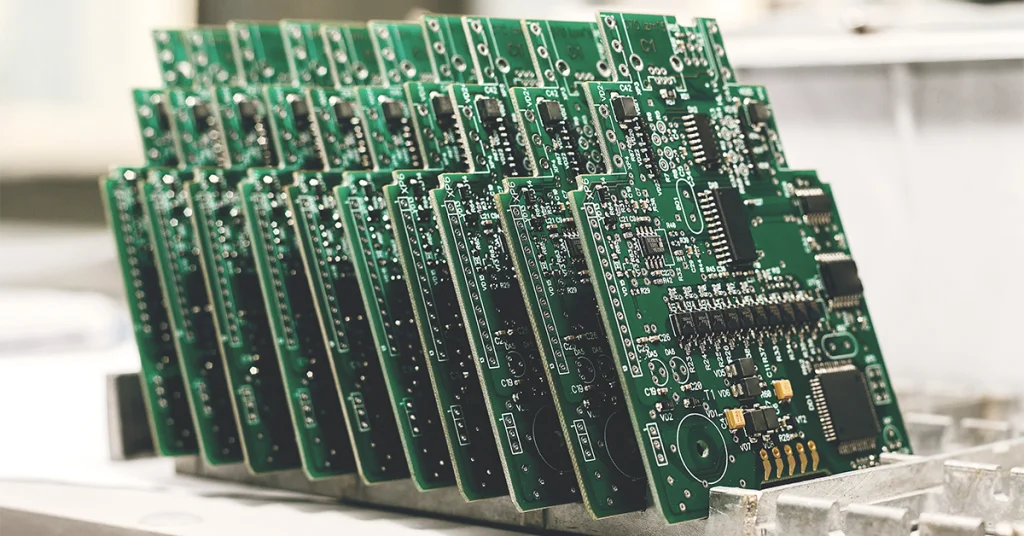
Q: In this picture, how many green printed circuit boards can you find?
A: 10